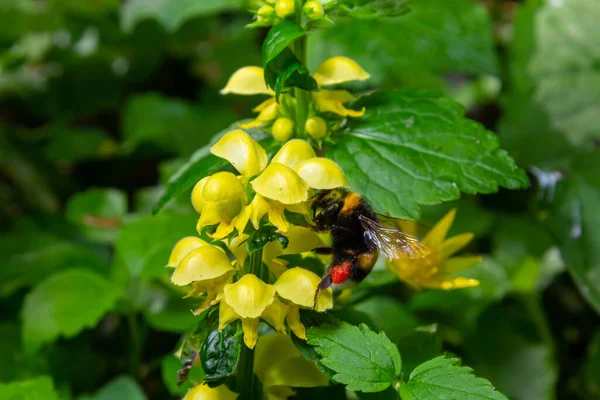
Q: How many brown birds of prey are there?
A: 0